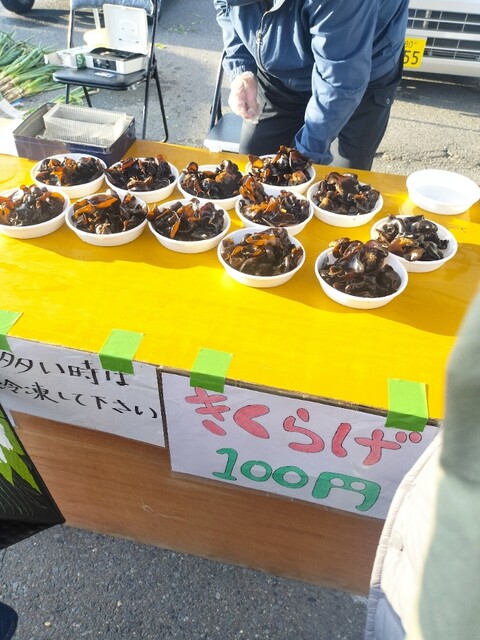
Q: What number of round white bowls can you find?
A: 13